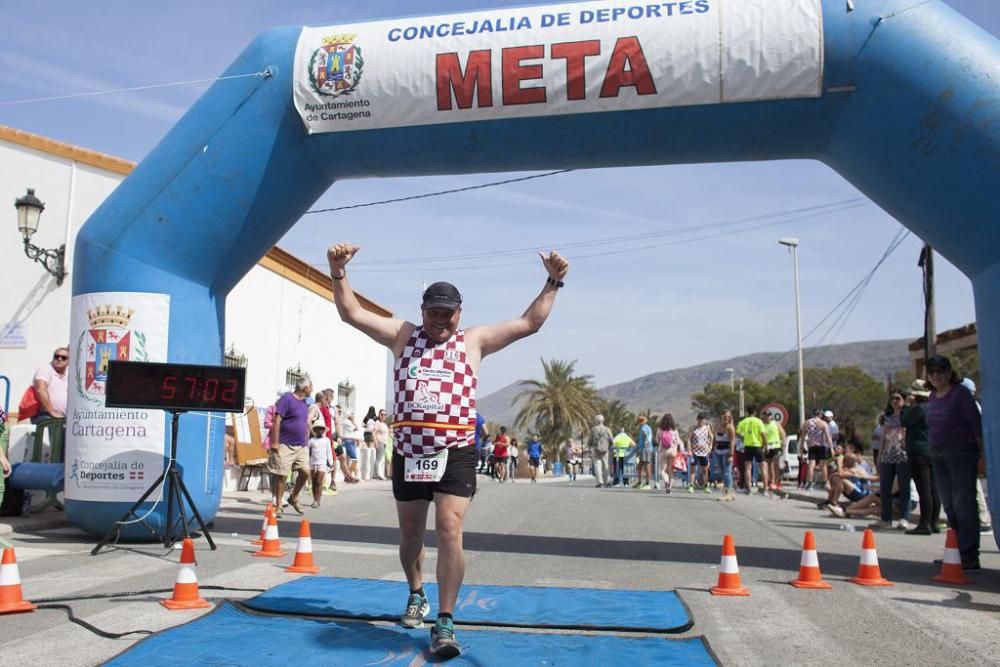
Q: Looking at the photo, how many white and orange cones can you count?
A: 9